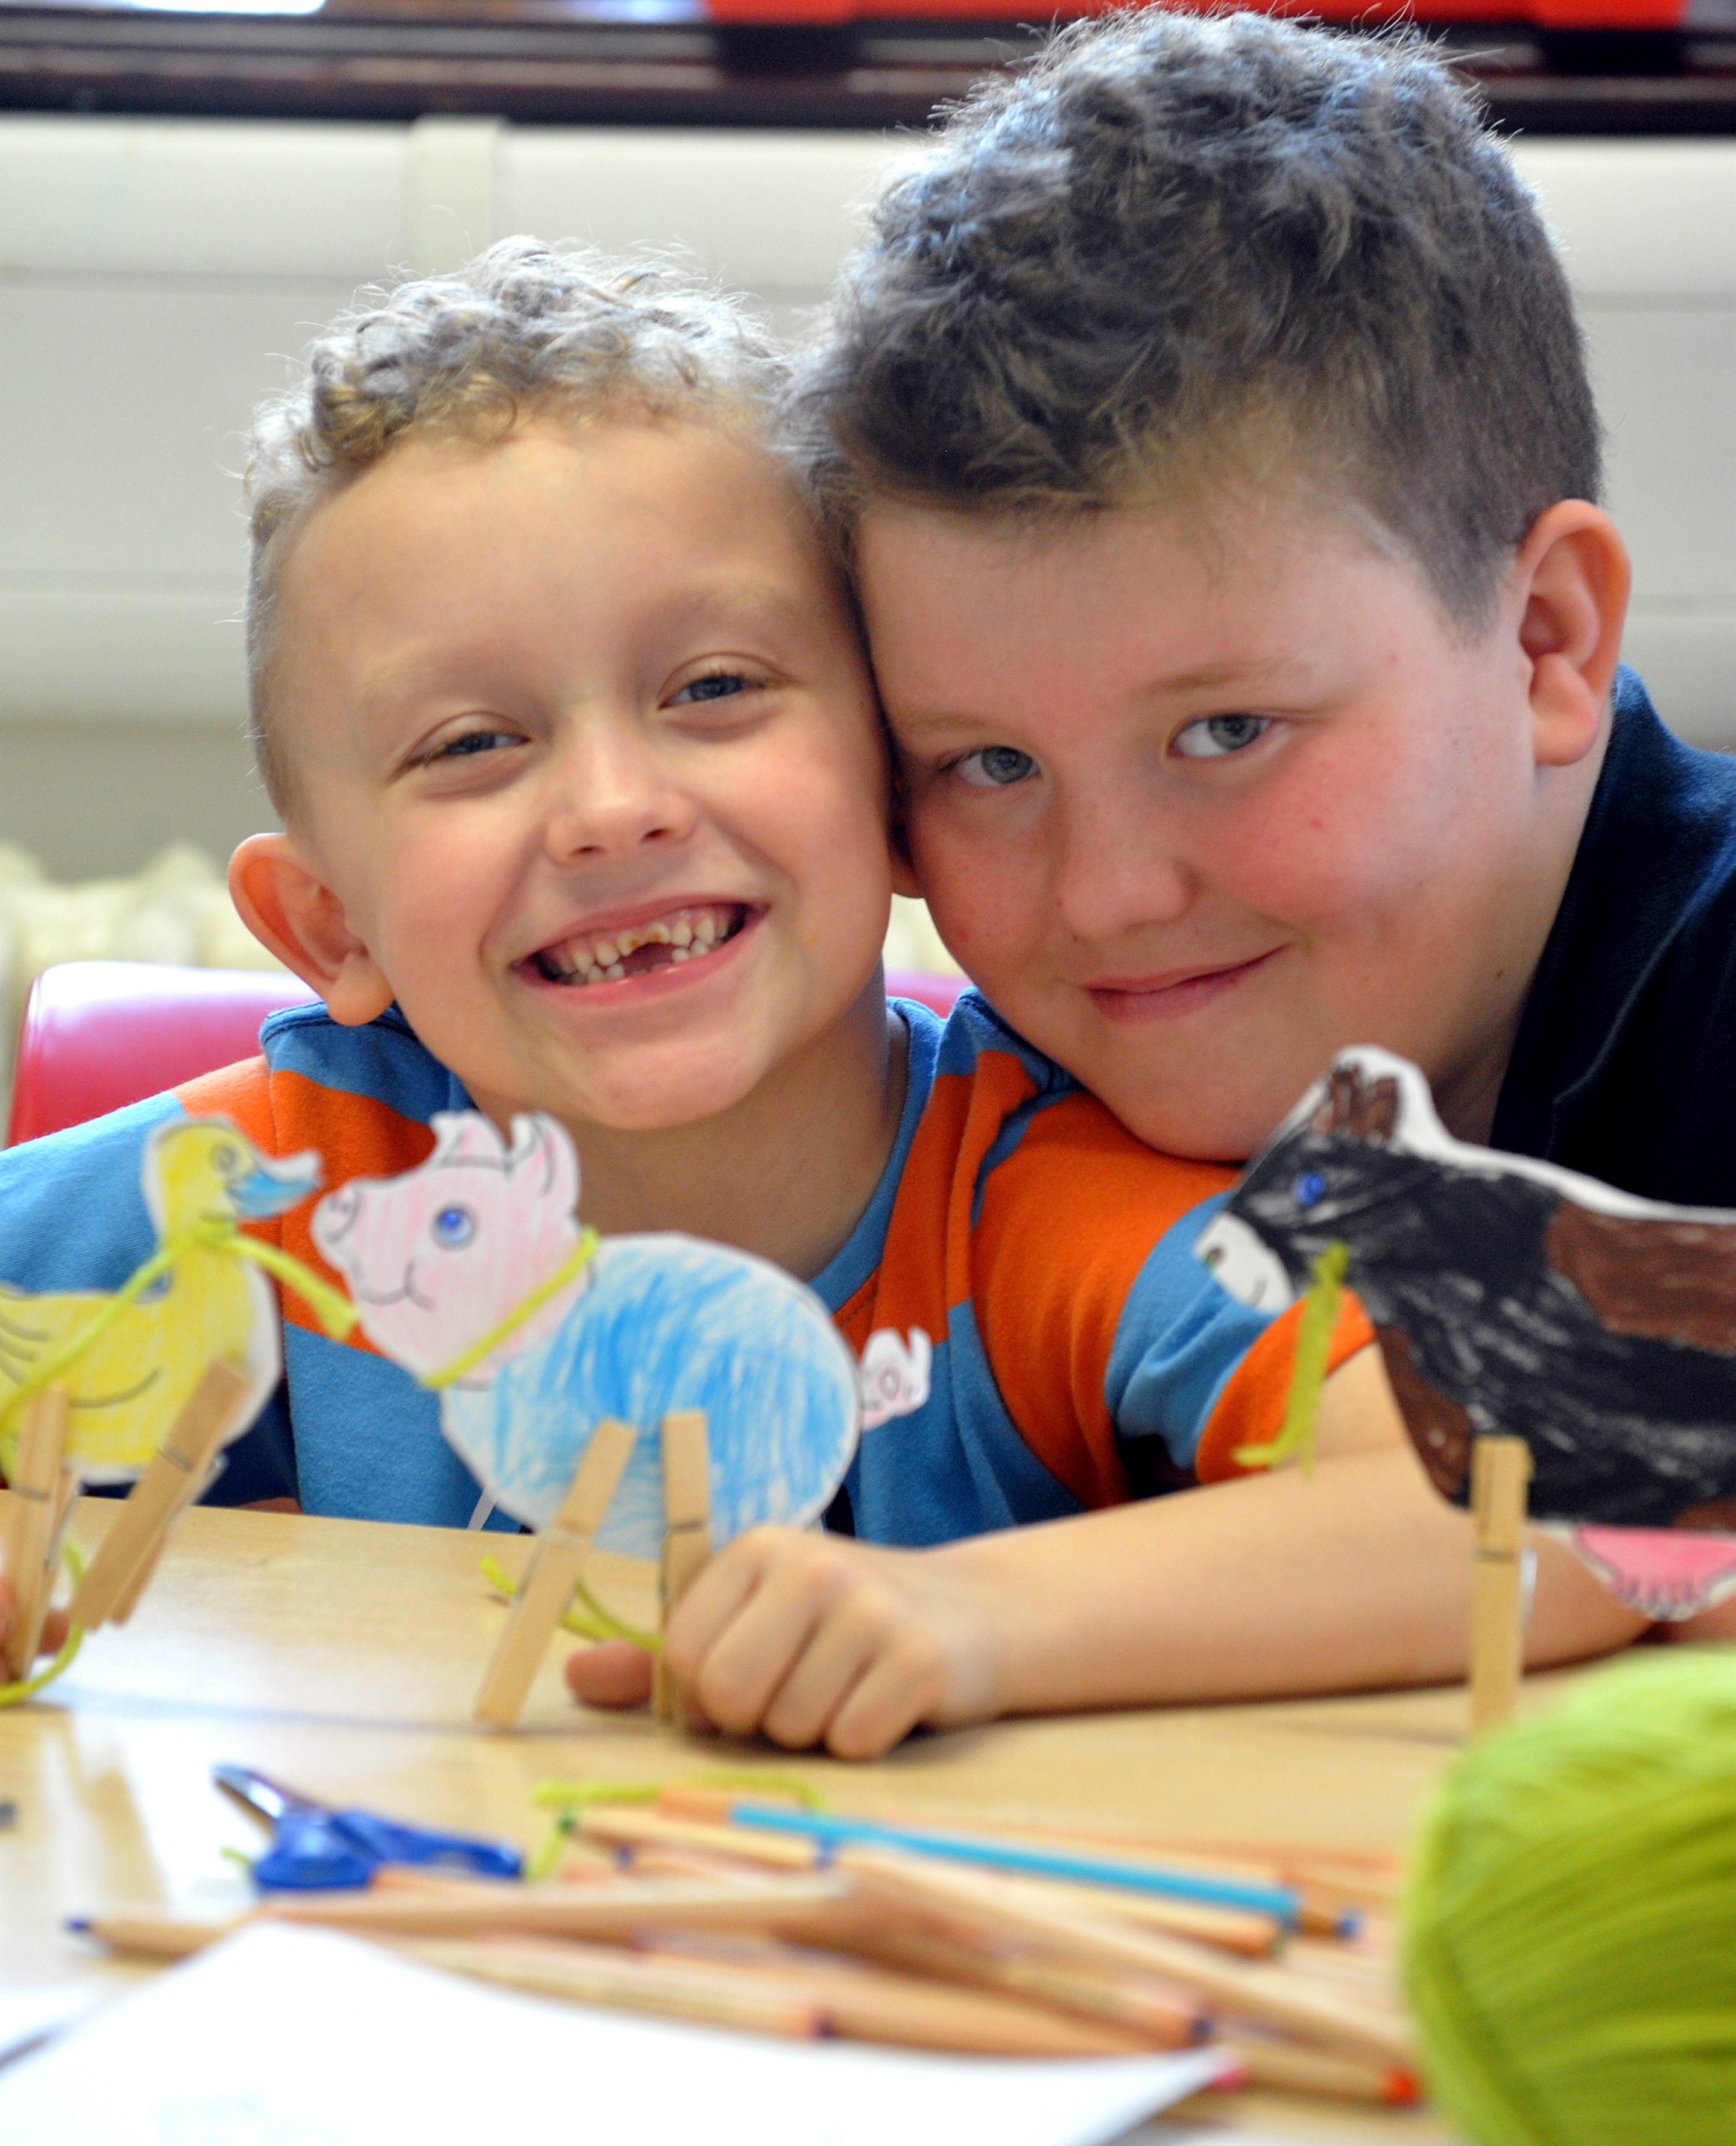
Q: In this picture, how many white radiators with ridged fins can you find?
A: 1